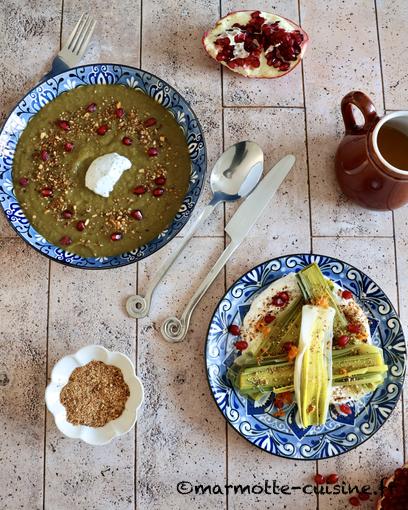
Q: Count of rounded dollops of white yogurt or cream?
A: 1